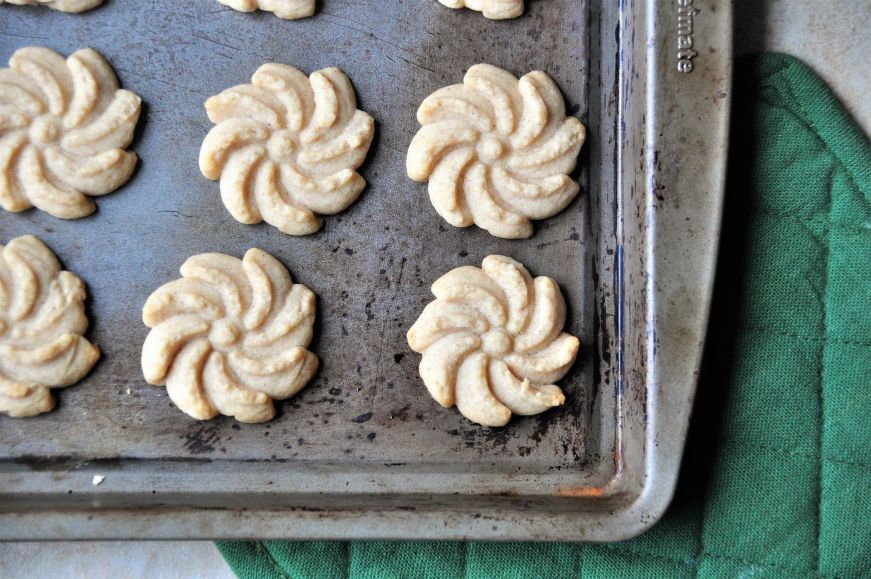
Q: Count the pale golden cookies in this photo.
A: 9